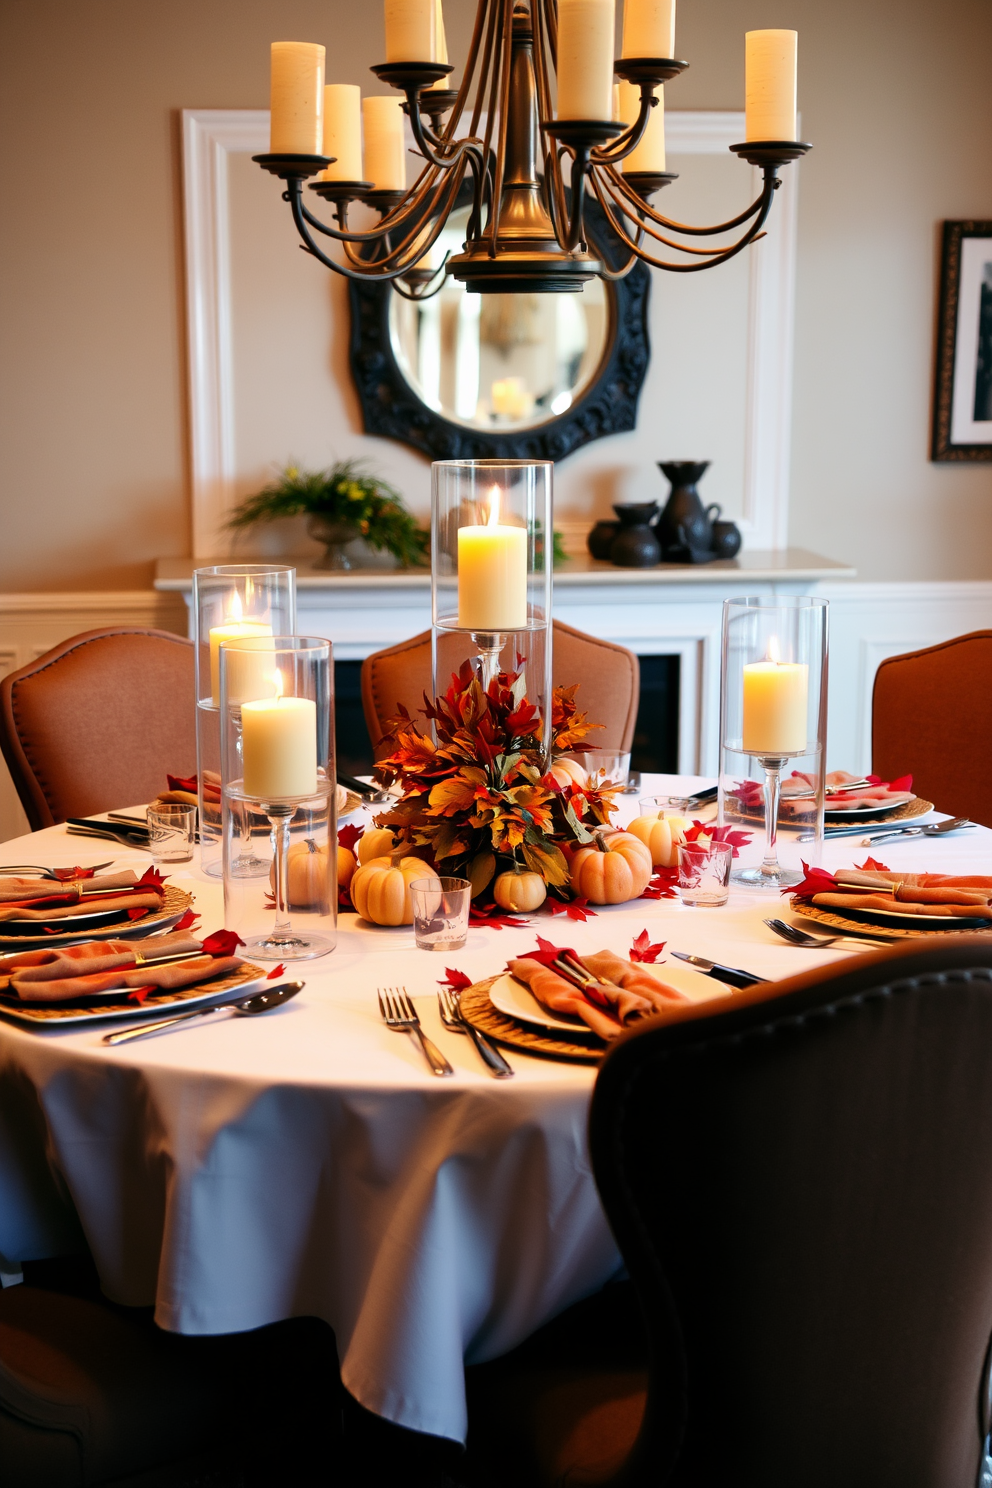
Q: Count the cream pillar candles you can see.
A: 13